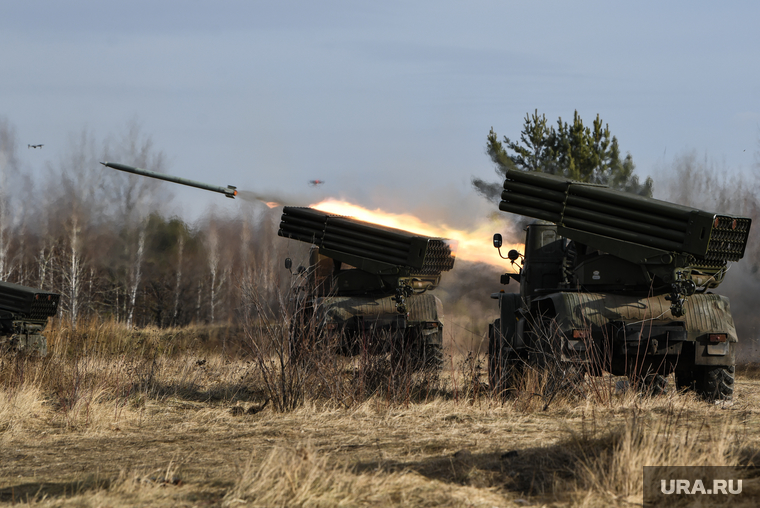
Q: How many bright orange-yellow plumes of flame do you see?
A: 1